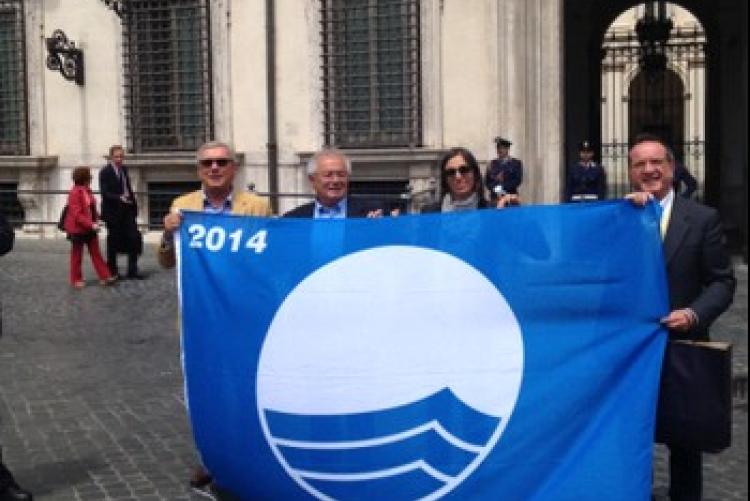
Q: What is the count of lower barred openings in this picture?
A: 3